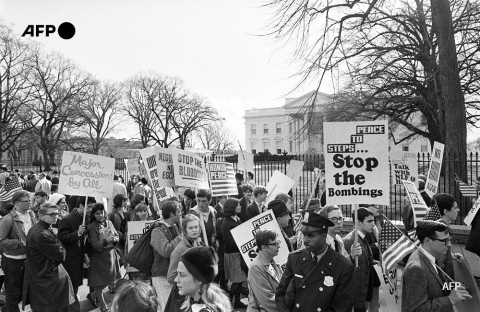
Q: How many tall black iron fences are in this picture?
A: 1